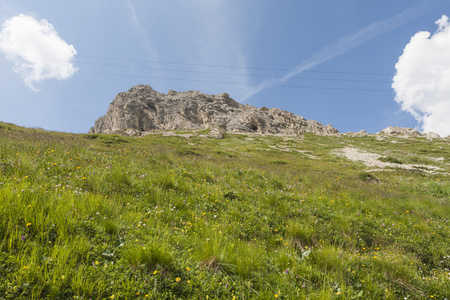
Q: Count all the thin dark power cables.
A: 3